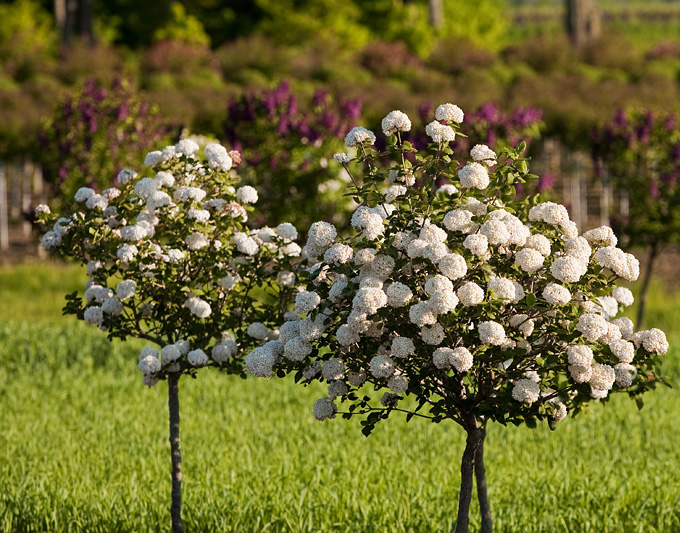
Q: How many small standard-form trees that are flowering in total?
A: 2